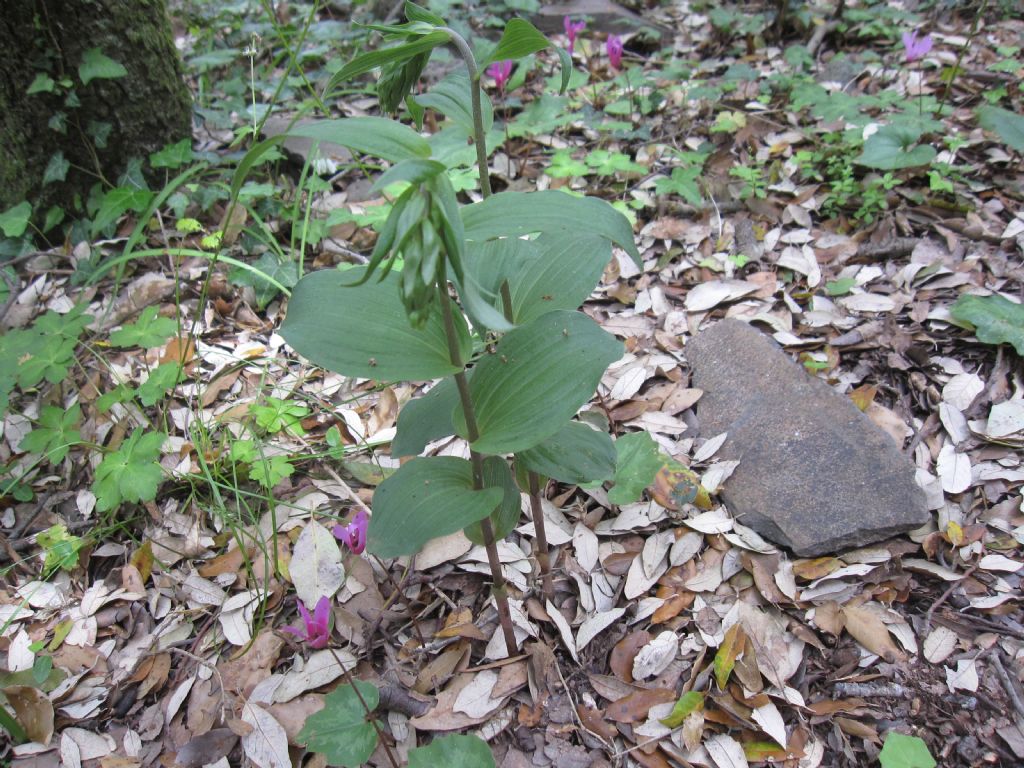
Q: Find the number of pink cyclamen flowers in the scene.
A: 6